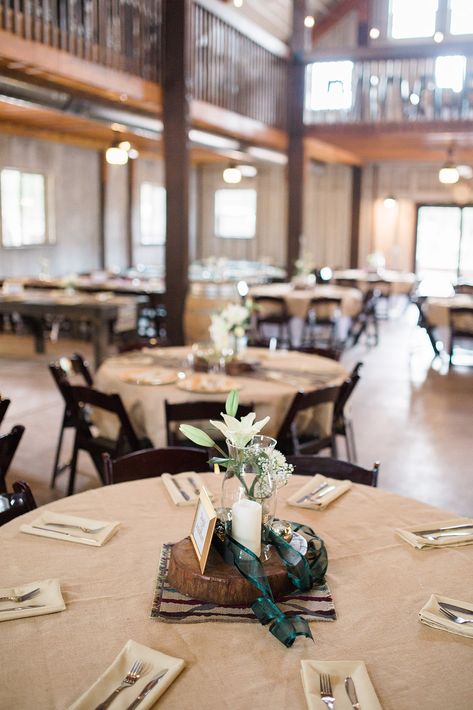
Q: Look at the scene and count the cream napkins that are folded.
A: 8